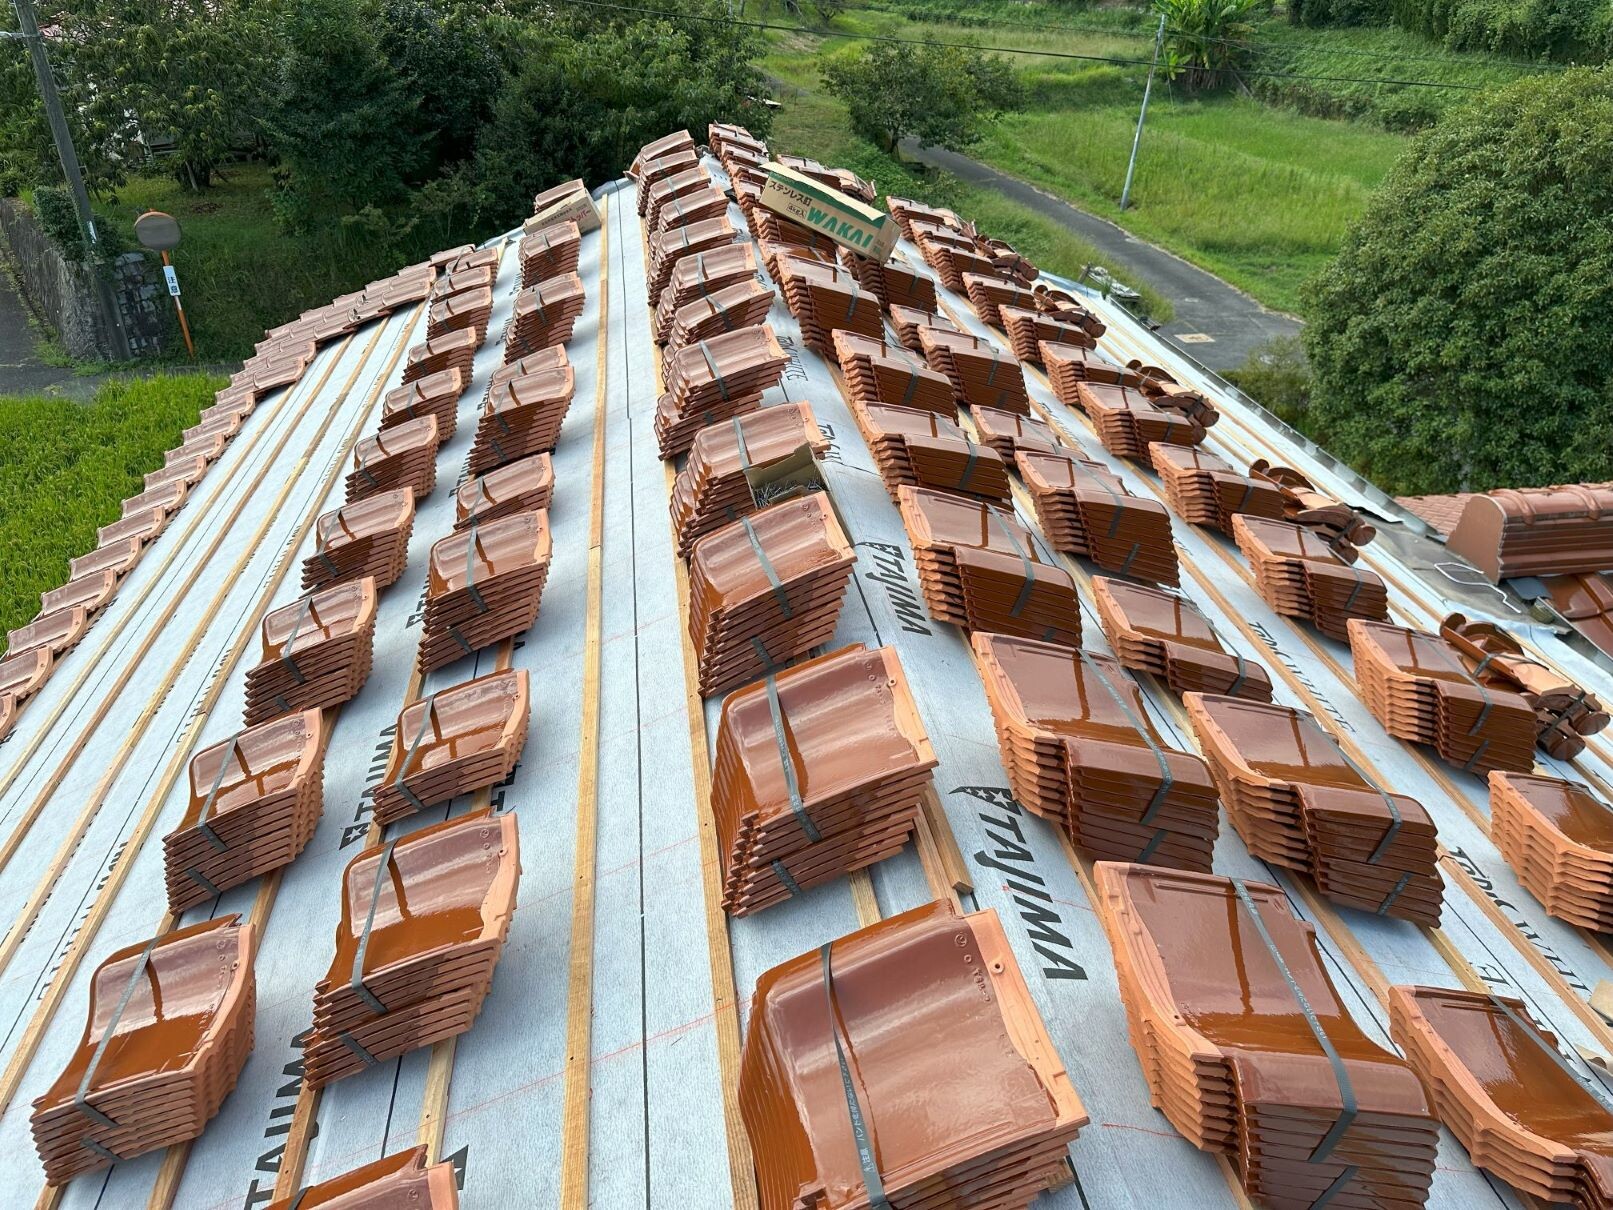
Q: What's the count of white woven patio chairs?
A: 0